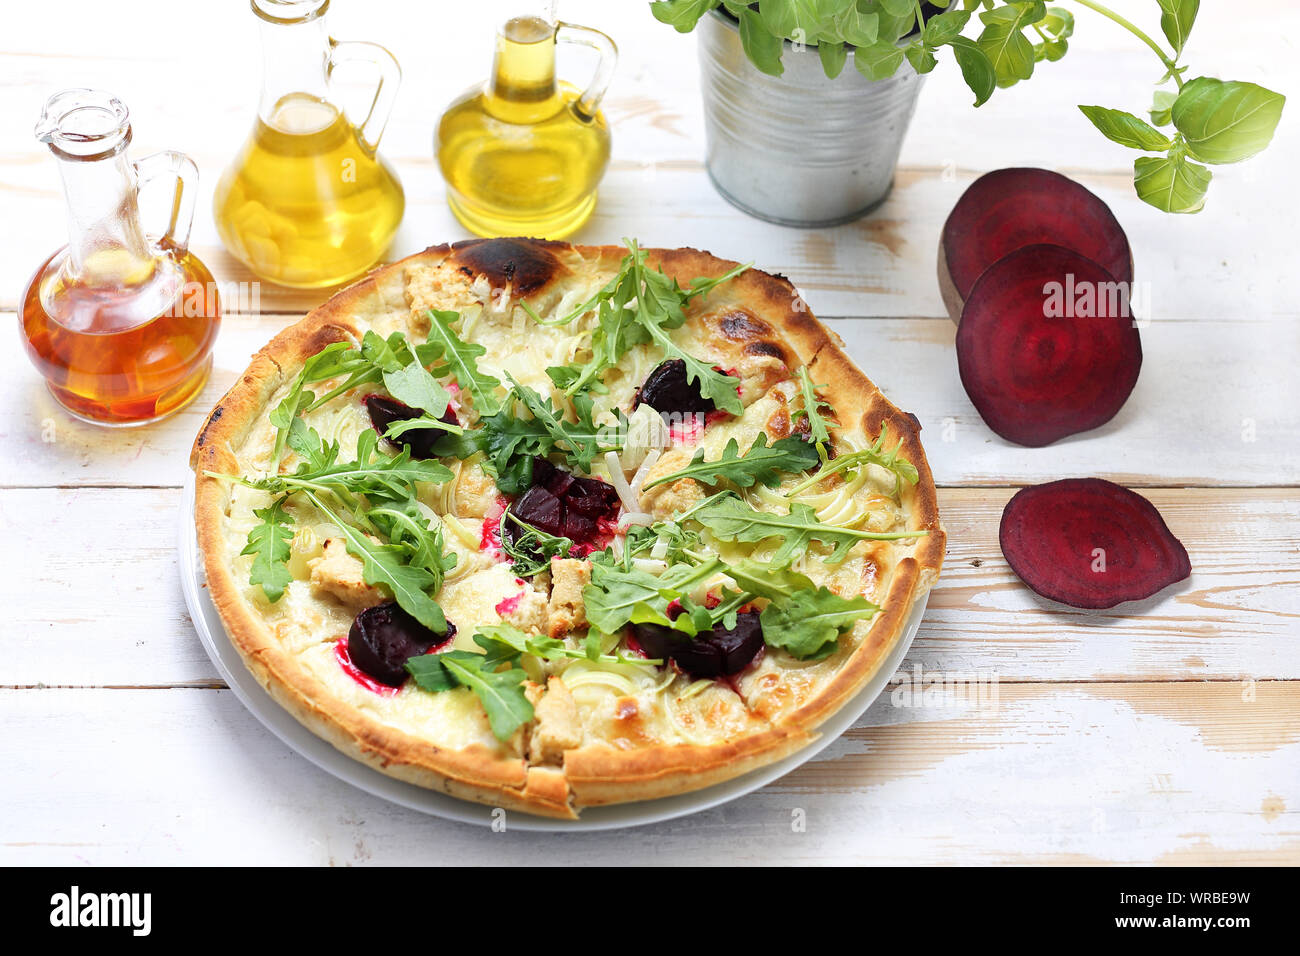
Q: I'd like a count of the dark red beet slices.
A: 3